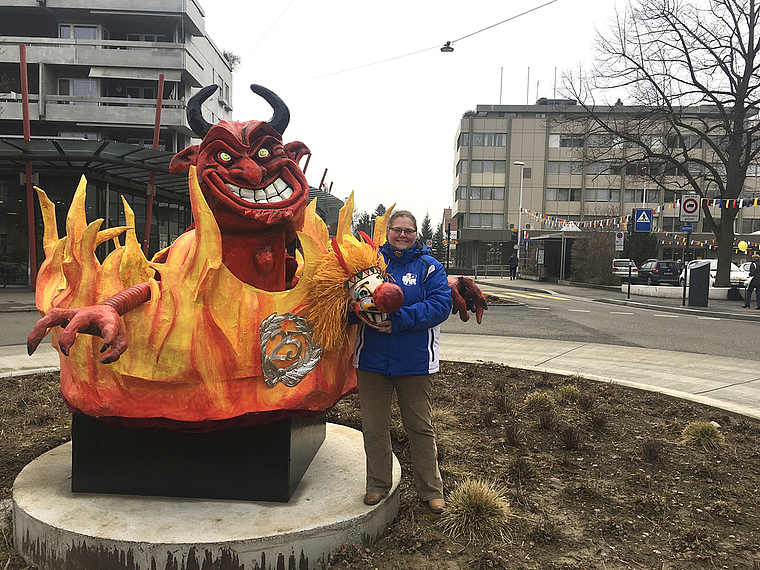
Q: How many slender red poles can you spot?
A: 5